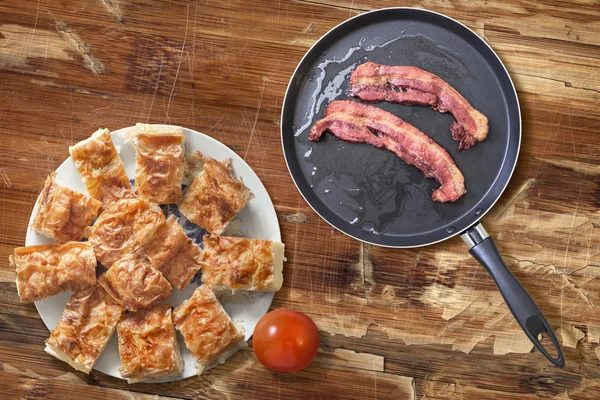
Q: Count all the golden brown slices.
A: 12